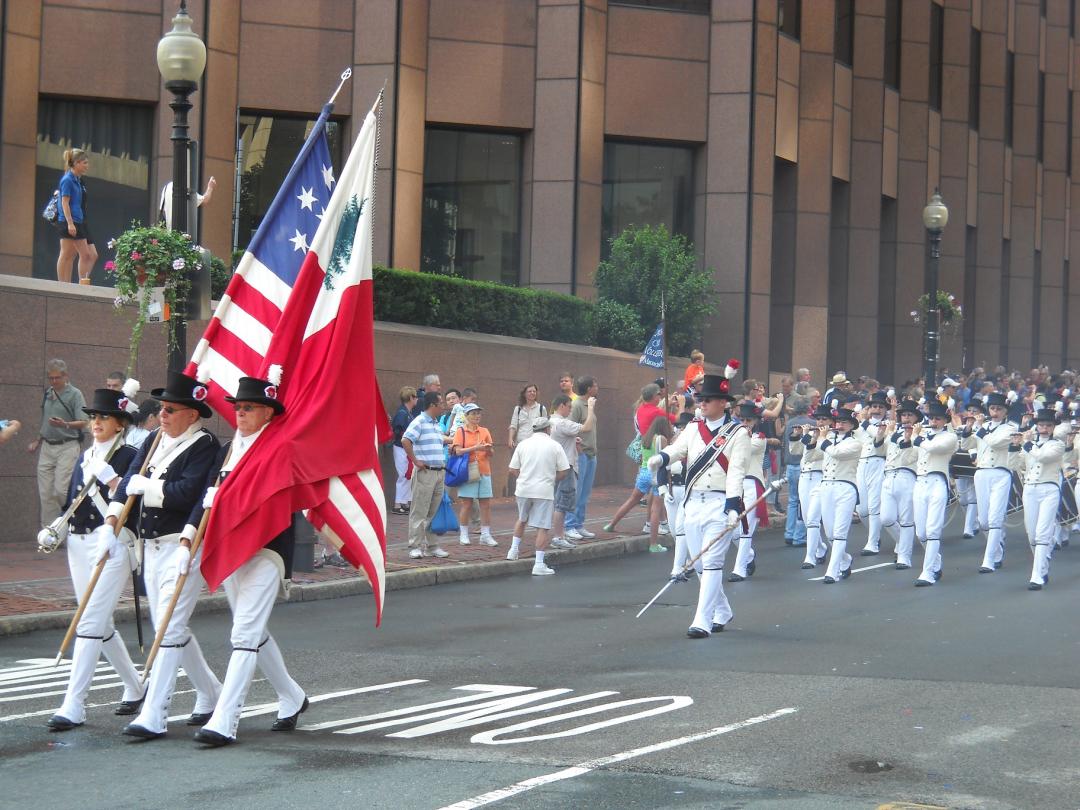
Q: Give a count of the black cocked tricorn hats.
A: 0